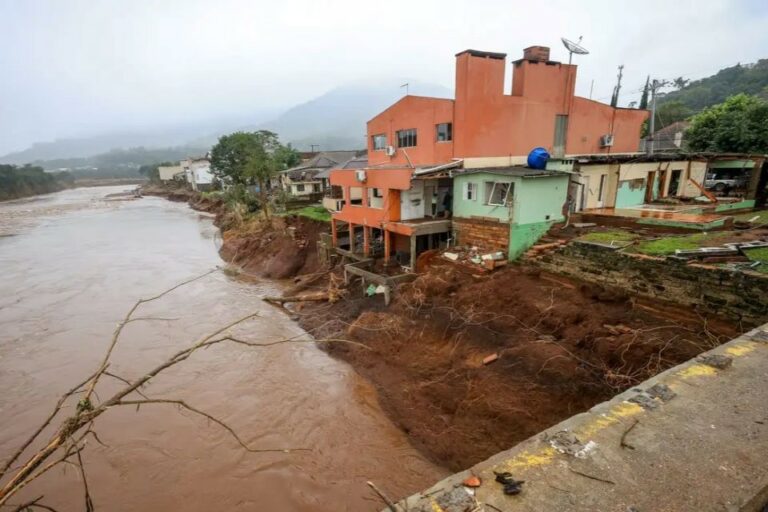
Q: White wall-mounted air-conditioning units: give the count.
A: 3